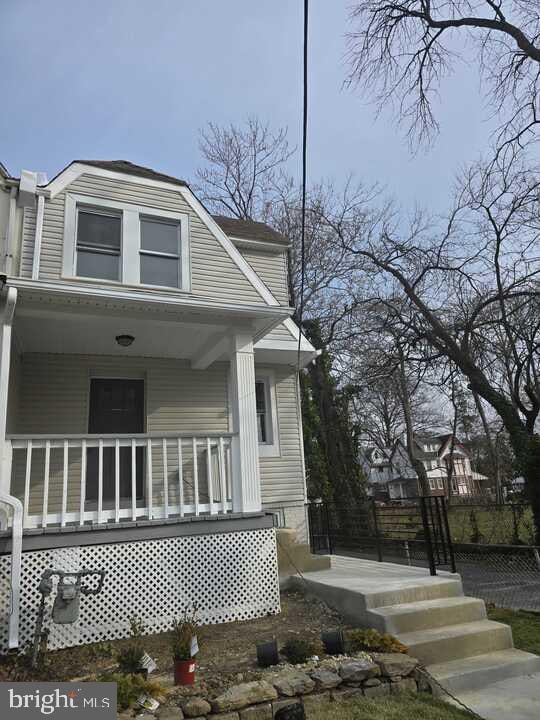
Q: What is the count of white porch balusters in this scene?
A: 13